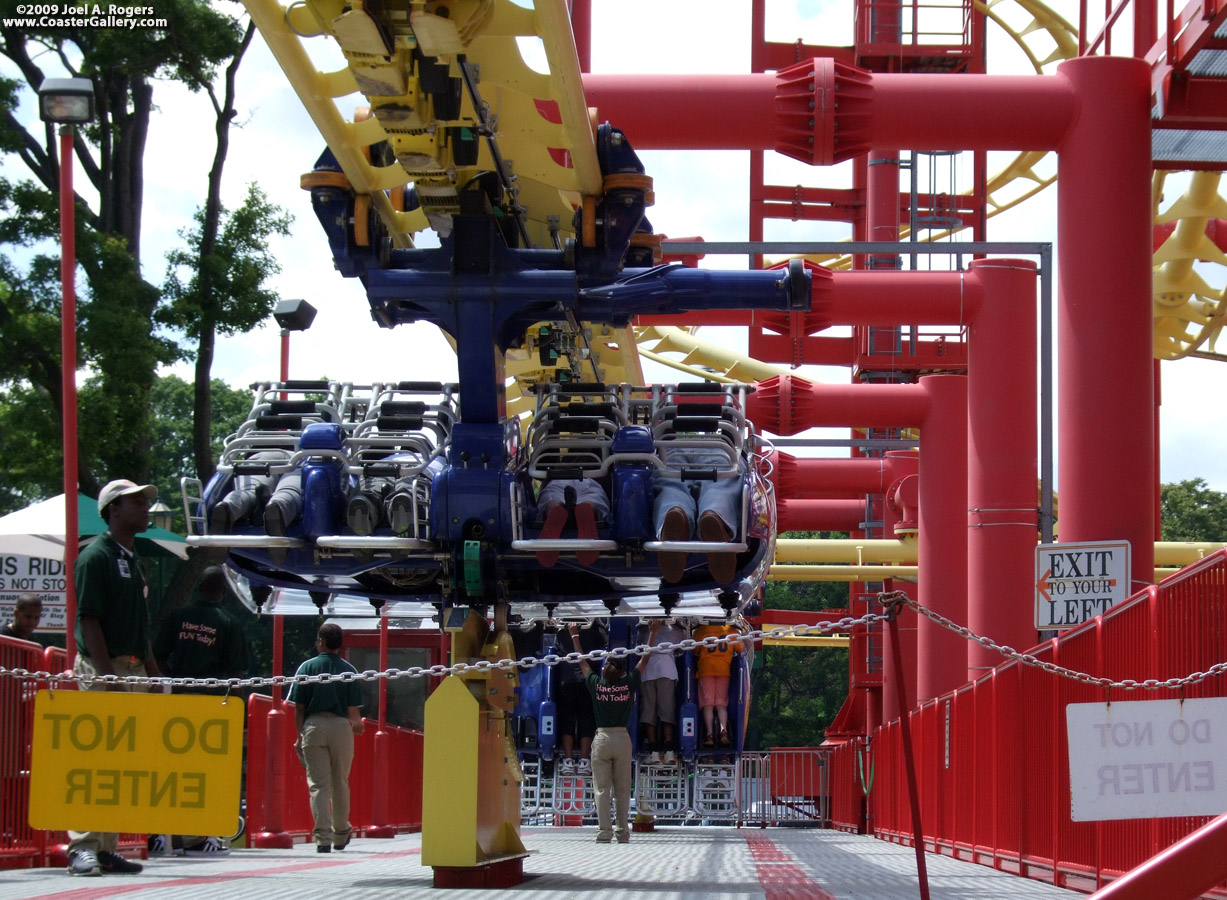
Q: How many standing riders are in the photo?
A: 3